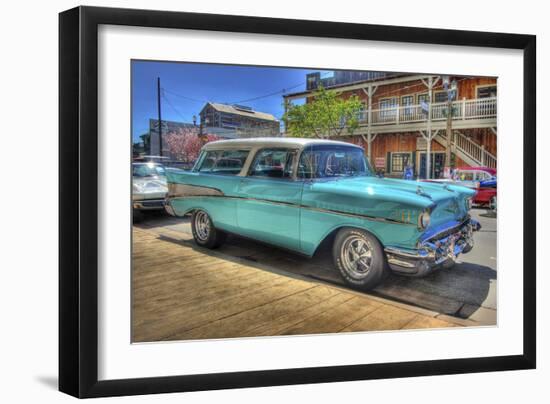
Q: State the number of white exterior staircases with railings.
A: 1